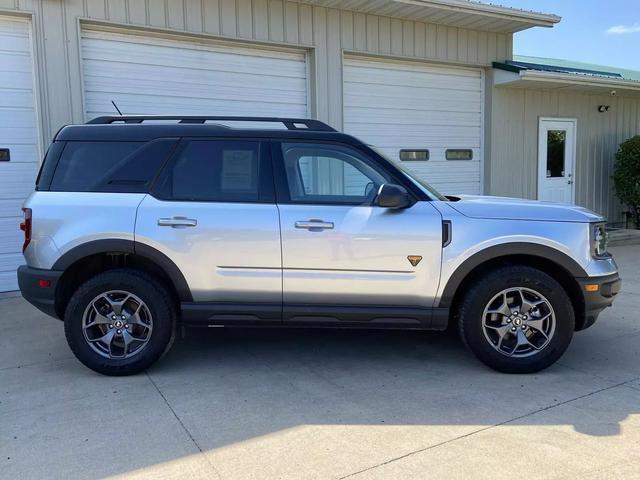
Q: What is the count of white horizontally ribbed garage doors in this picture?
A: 3